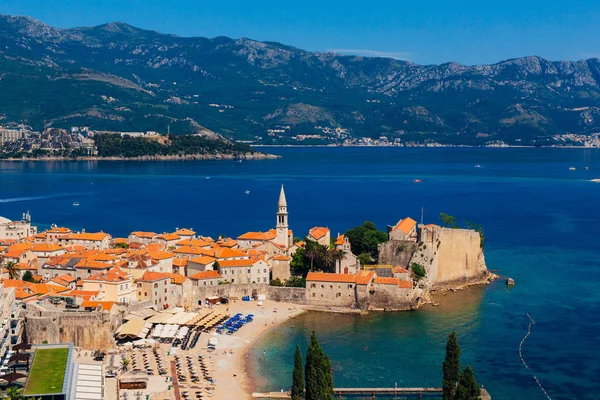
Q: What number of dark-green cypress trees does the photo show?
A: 4